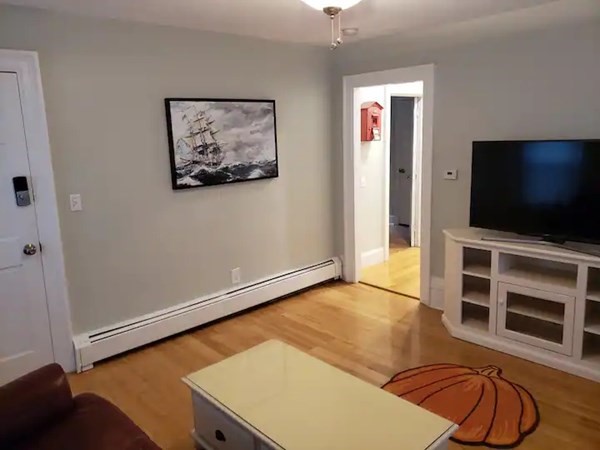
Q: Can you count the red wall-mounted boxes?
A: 1